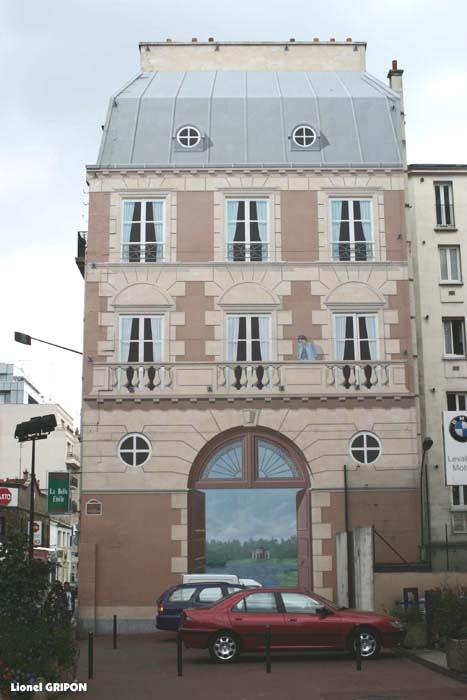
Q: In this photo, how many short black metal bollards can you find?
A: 5